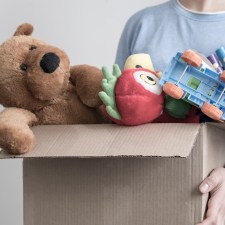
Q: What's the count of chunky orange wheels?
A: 4